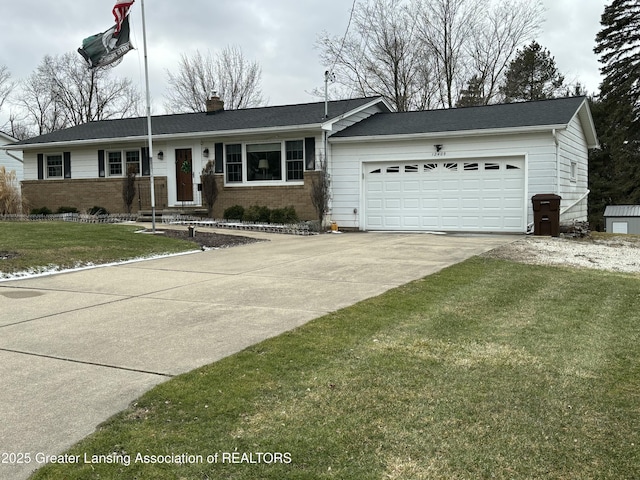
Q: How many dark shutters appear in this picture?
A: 6